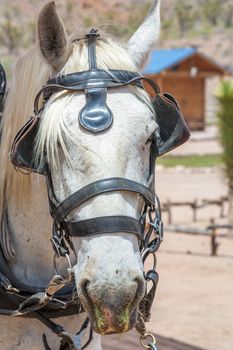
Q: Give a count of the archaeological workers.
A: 0